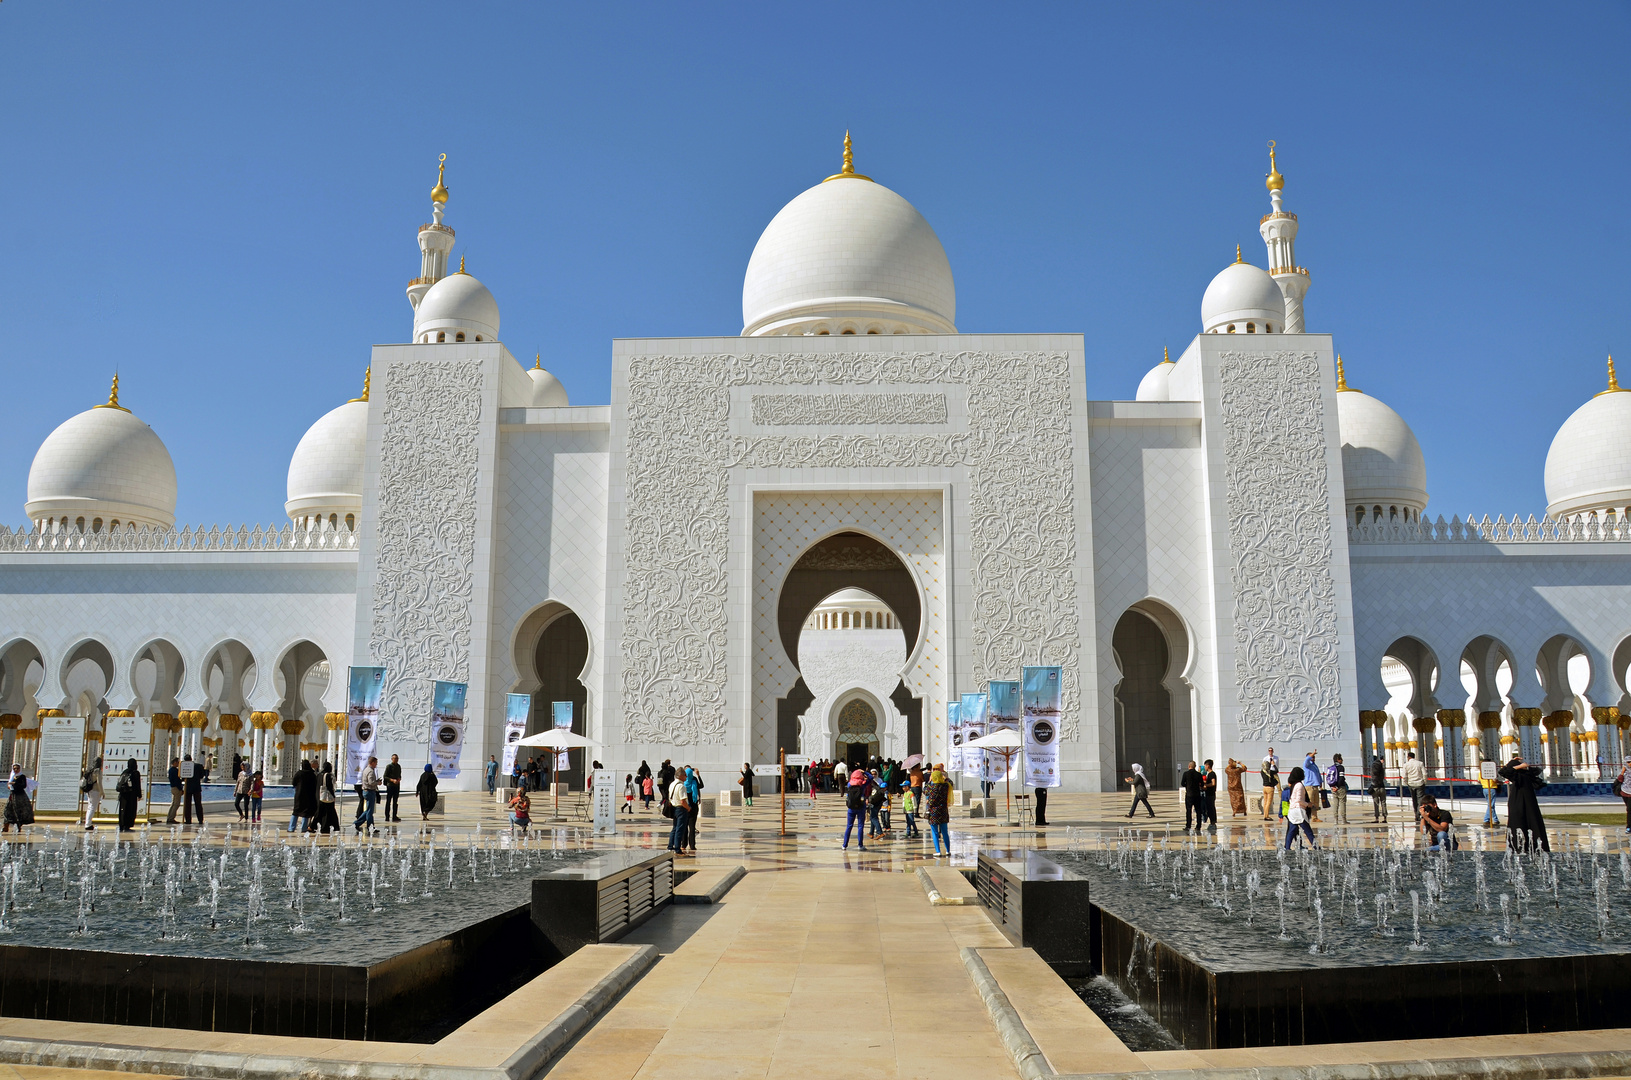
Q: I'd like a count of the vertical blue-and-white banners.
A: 8